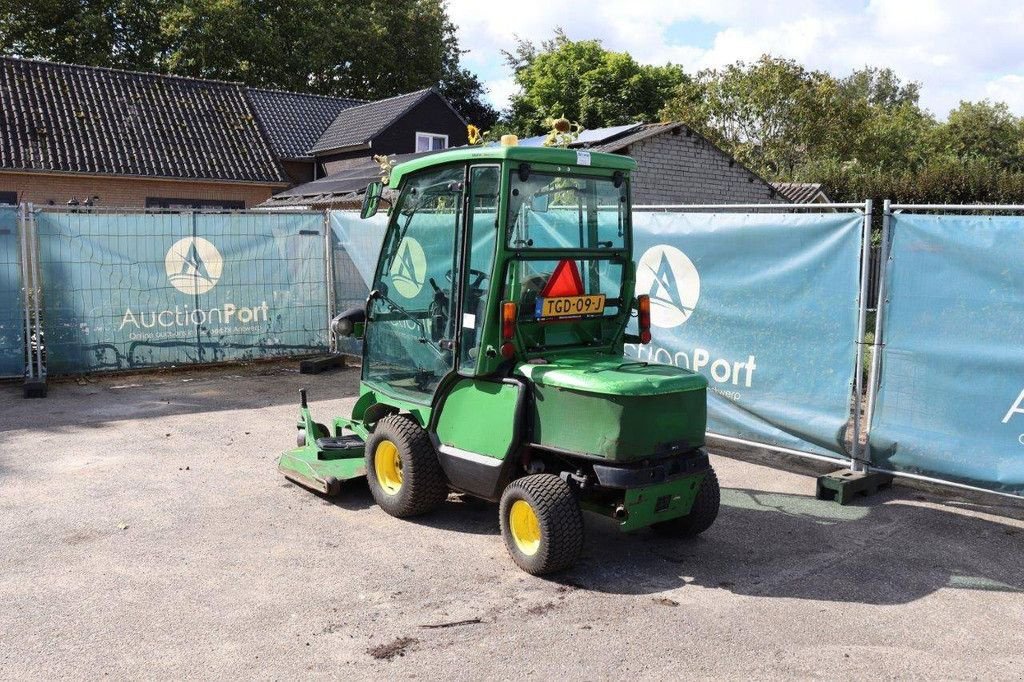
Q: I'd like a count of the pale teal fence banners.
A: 5